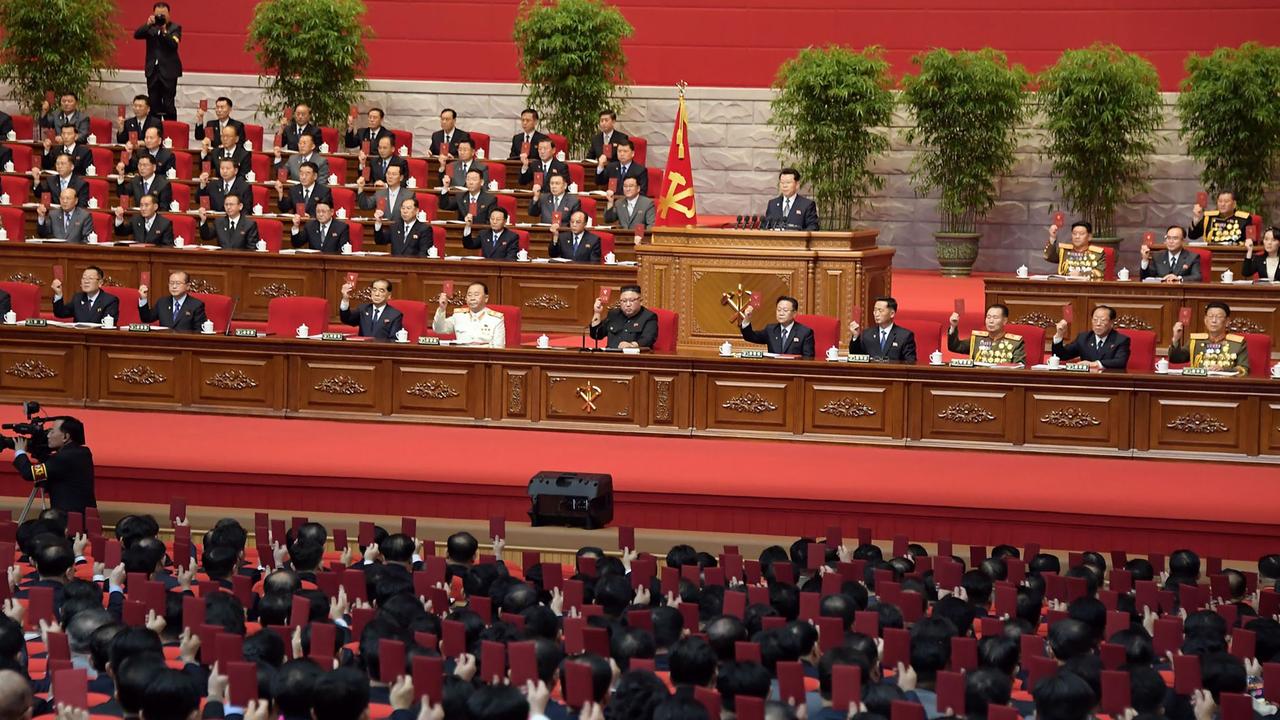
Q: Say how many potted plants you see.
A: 7